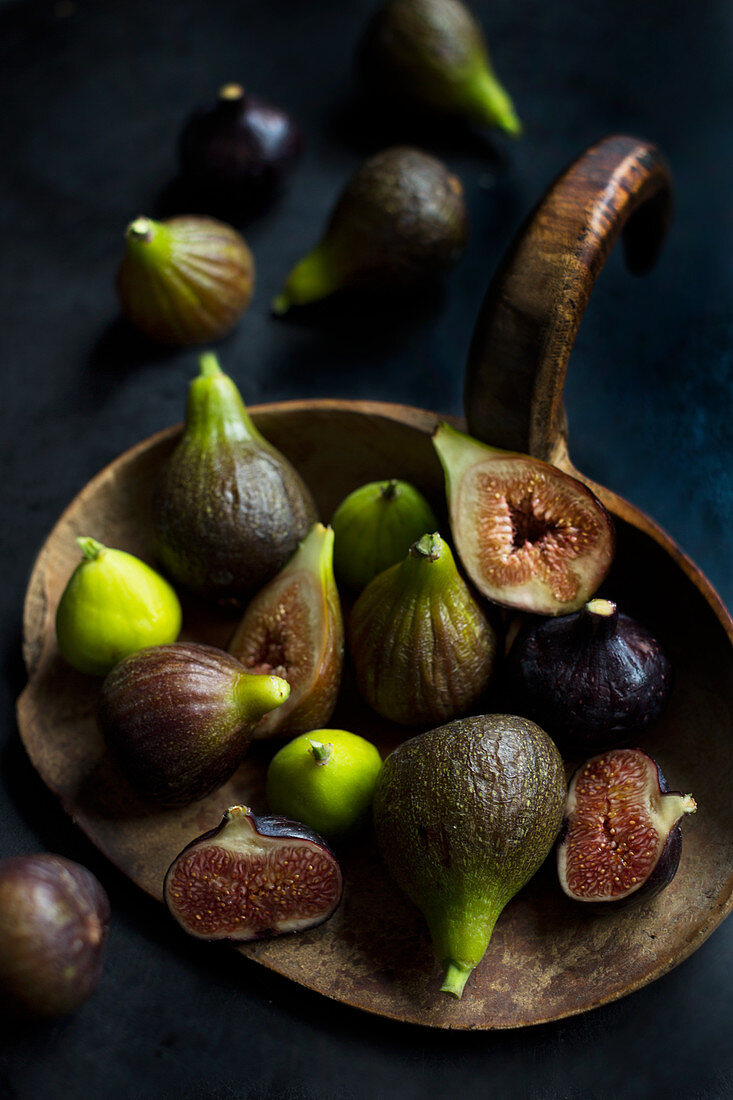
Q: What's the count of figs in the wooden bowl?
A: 12